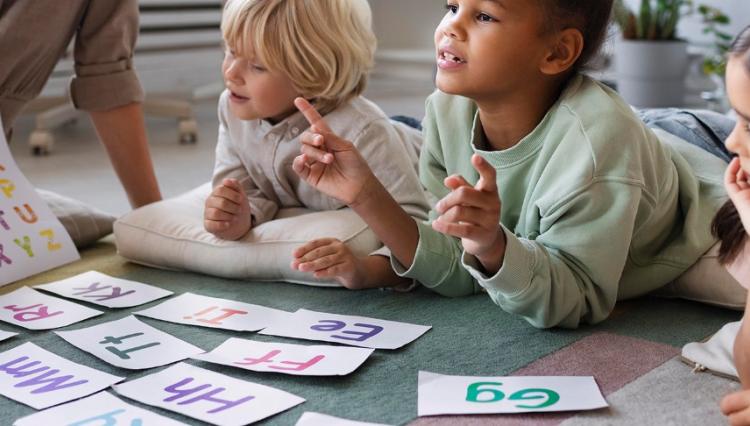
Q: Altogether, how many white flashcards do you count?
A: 12